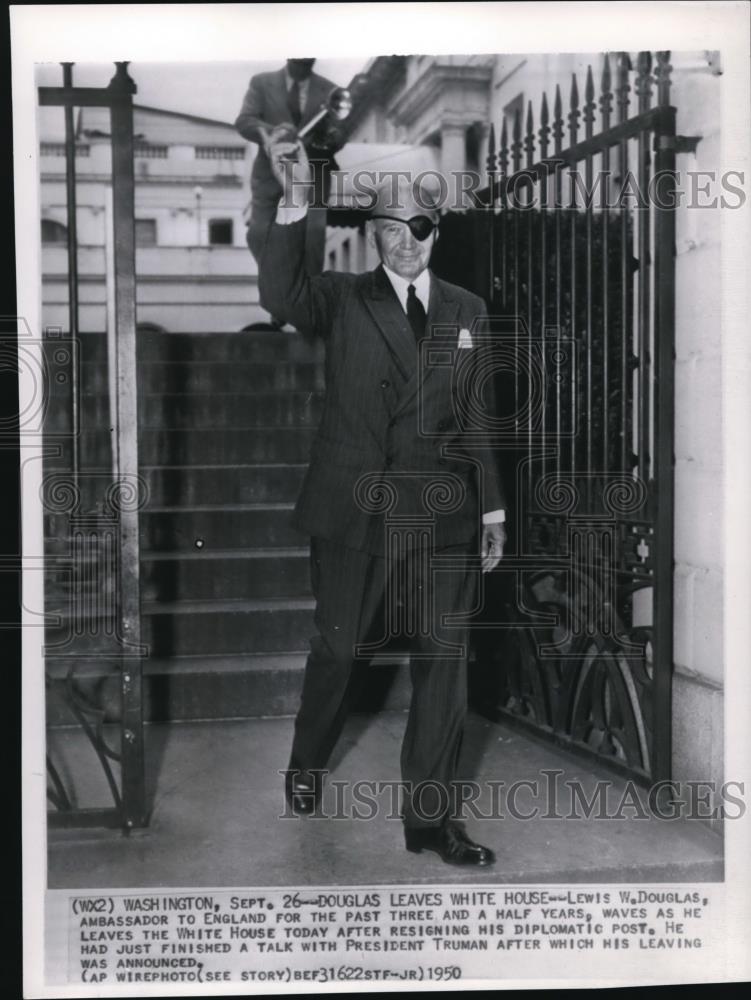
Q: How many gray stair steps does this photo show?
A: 9